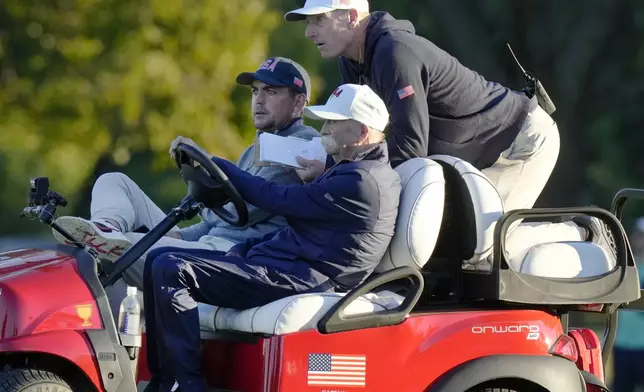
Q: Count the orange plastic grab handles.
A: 0